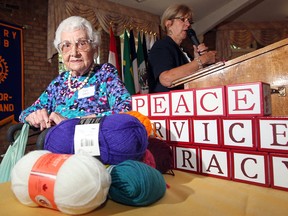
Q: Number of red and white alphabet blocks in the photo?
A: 14